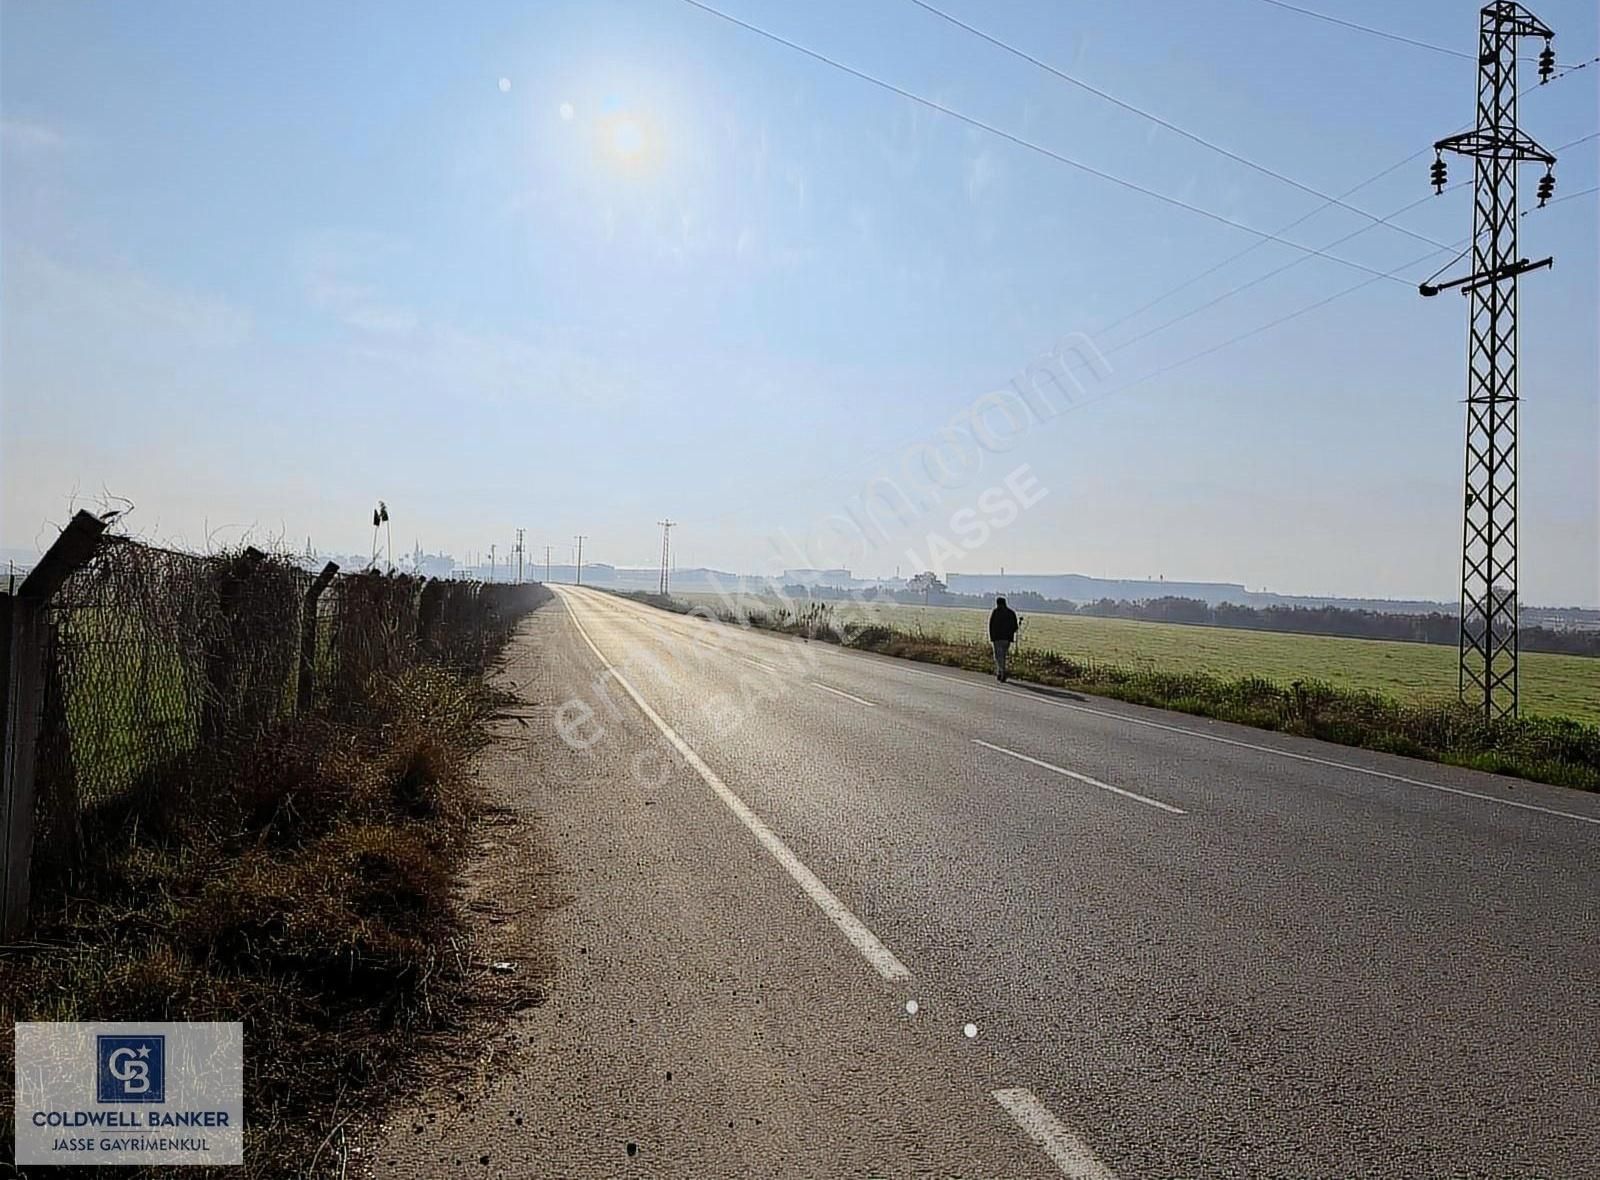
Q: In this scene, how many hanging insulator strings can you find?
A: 3